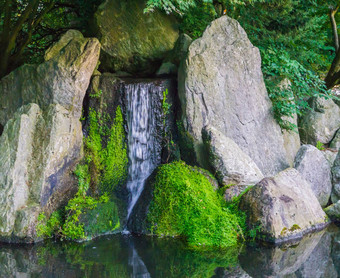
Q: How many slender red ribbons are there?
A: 0